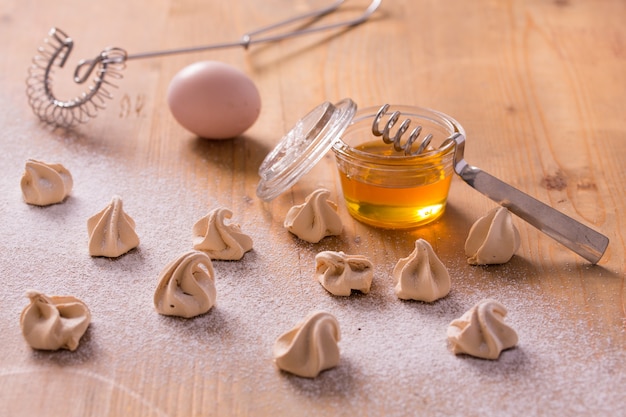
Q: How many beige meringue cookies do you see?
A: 11